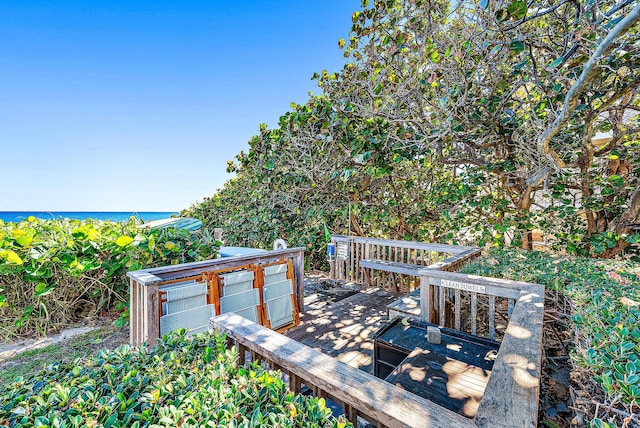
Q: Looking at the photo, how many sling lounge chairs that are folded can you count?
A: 3